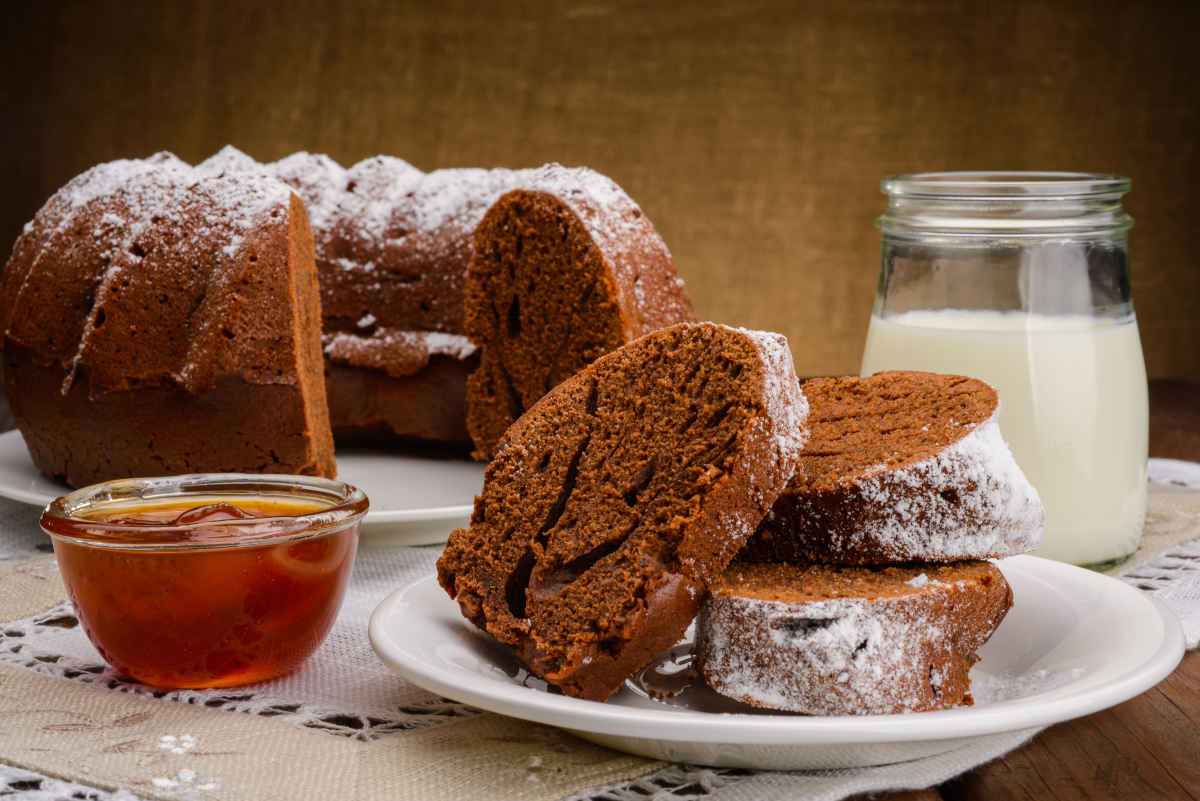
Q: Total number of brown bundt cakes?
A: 1